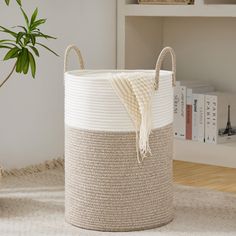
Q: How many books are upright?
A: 7